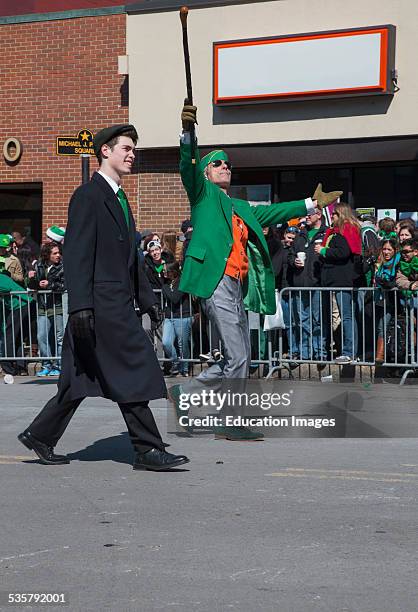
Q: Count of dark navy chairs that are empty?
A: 0